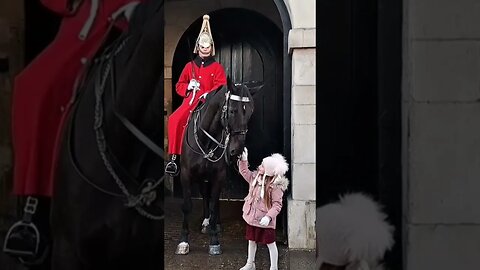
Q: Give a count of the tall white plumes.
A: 1